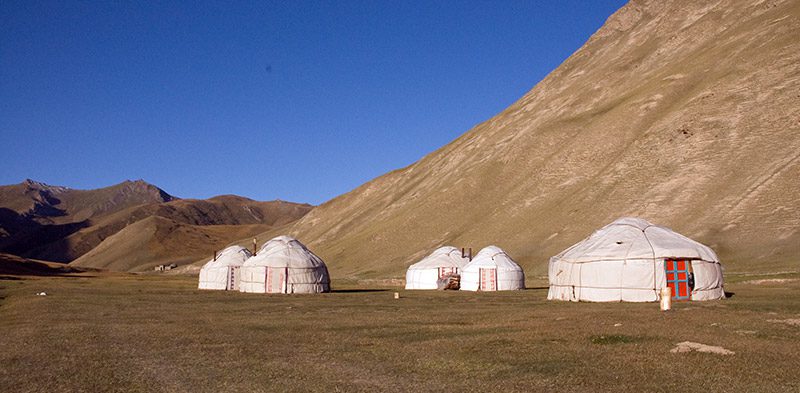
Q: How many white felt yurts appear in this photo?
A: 5